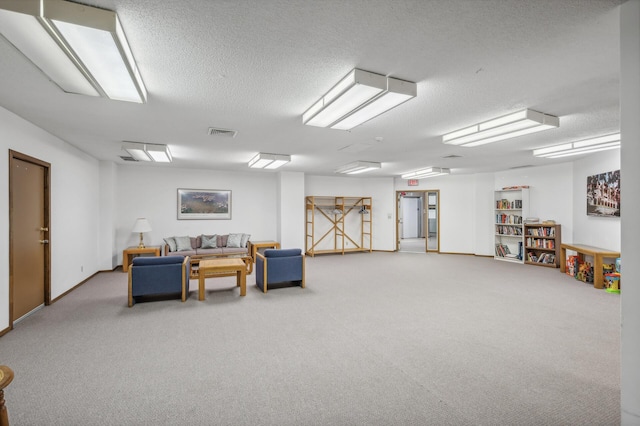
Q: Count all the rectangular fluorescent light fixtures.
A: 8